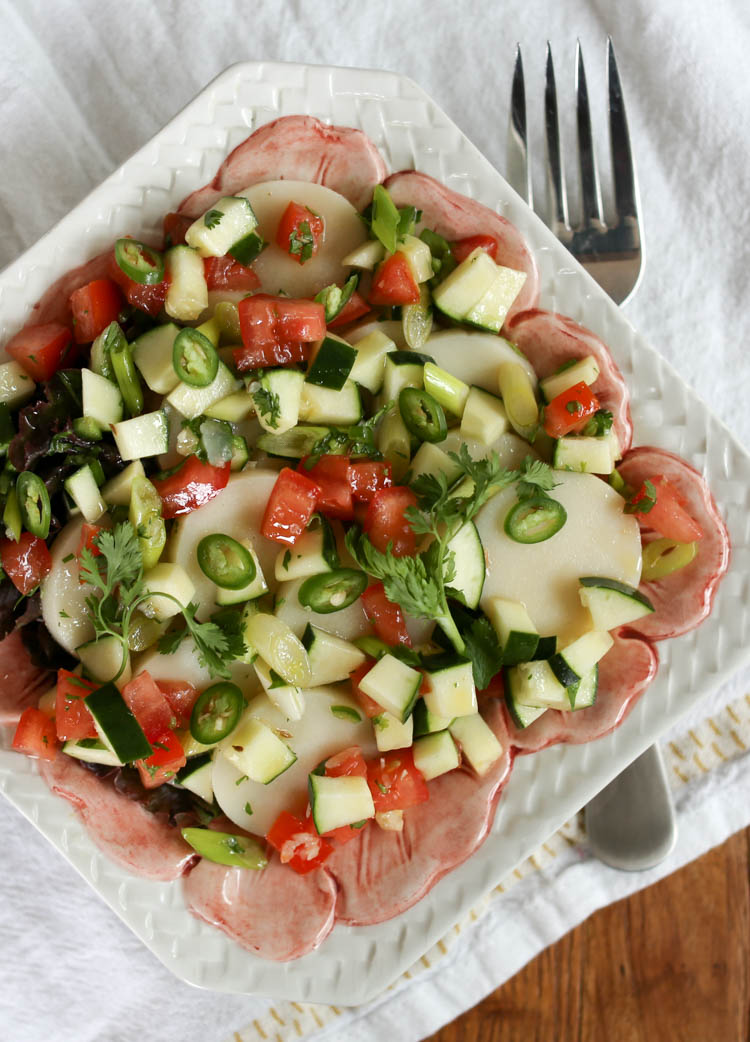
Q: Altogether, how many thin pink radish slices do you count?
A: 0